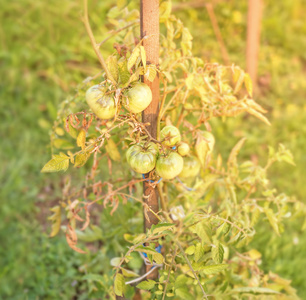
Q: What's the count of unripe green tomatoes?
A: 8